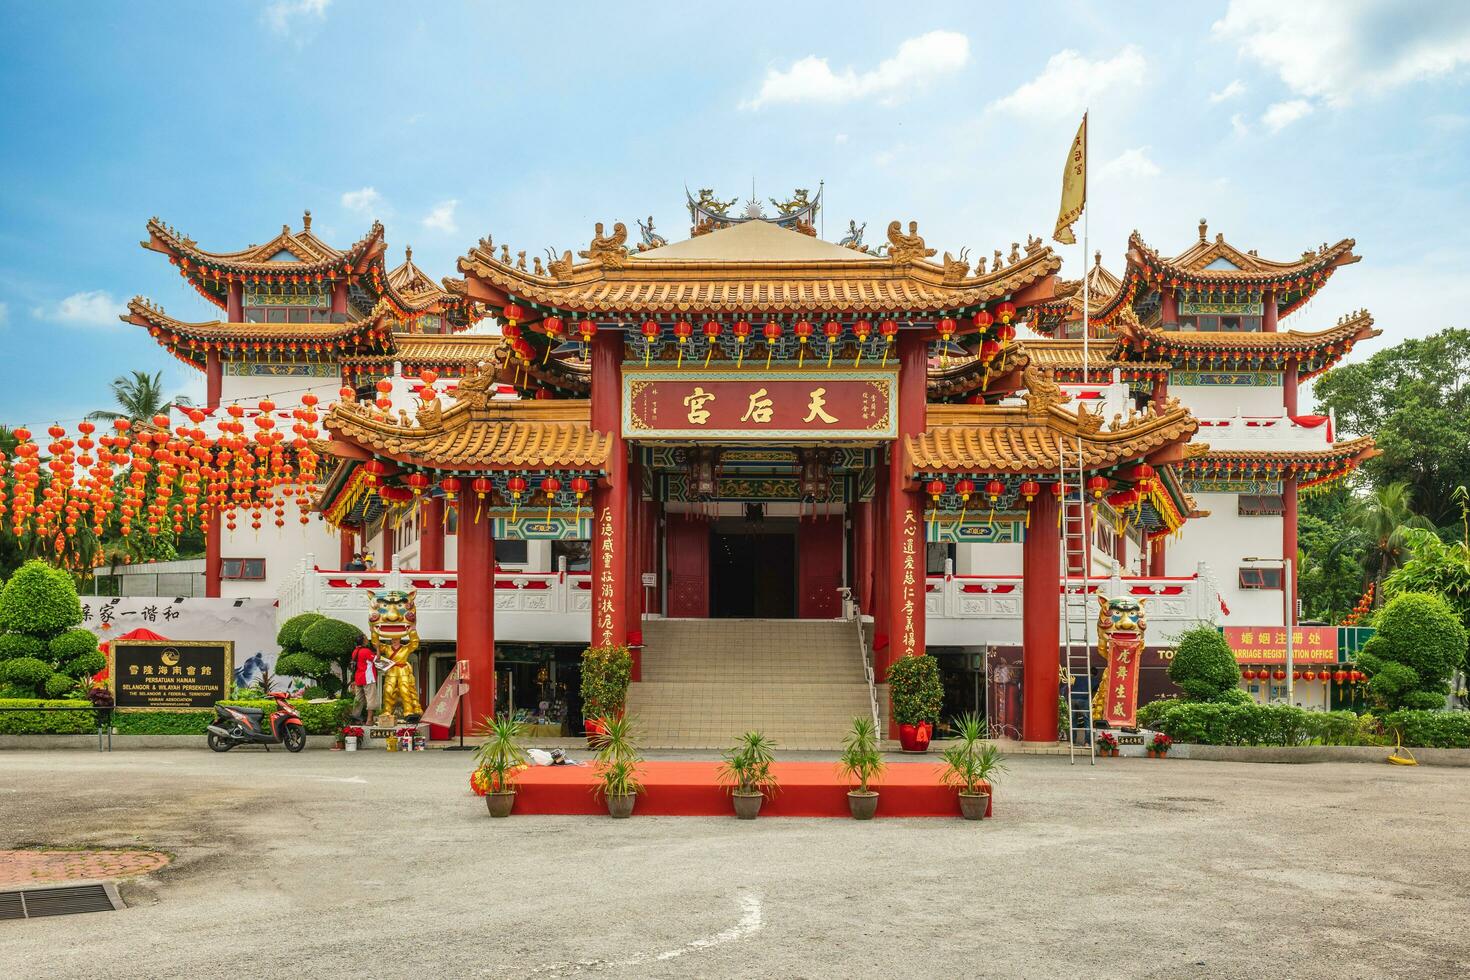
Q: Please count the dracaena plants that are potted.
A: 5